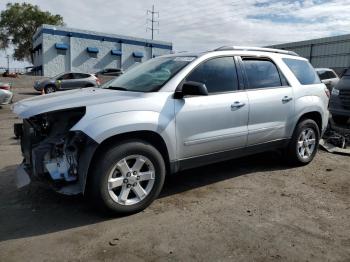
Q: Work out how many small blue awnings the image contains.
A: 4